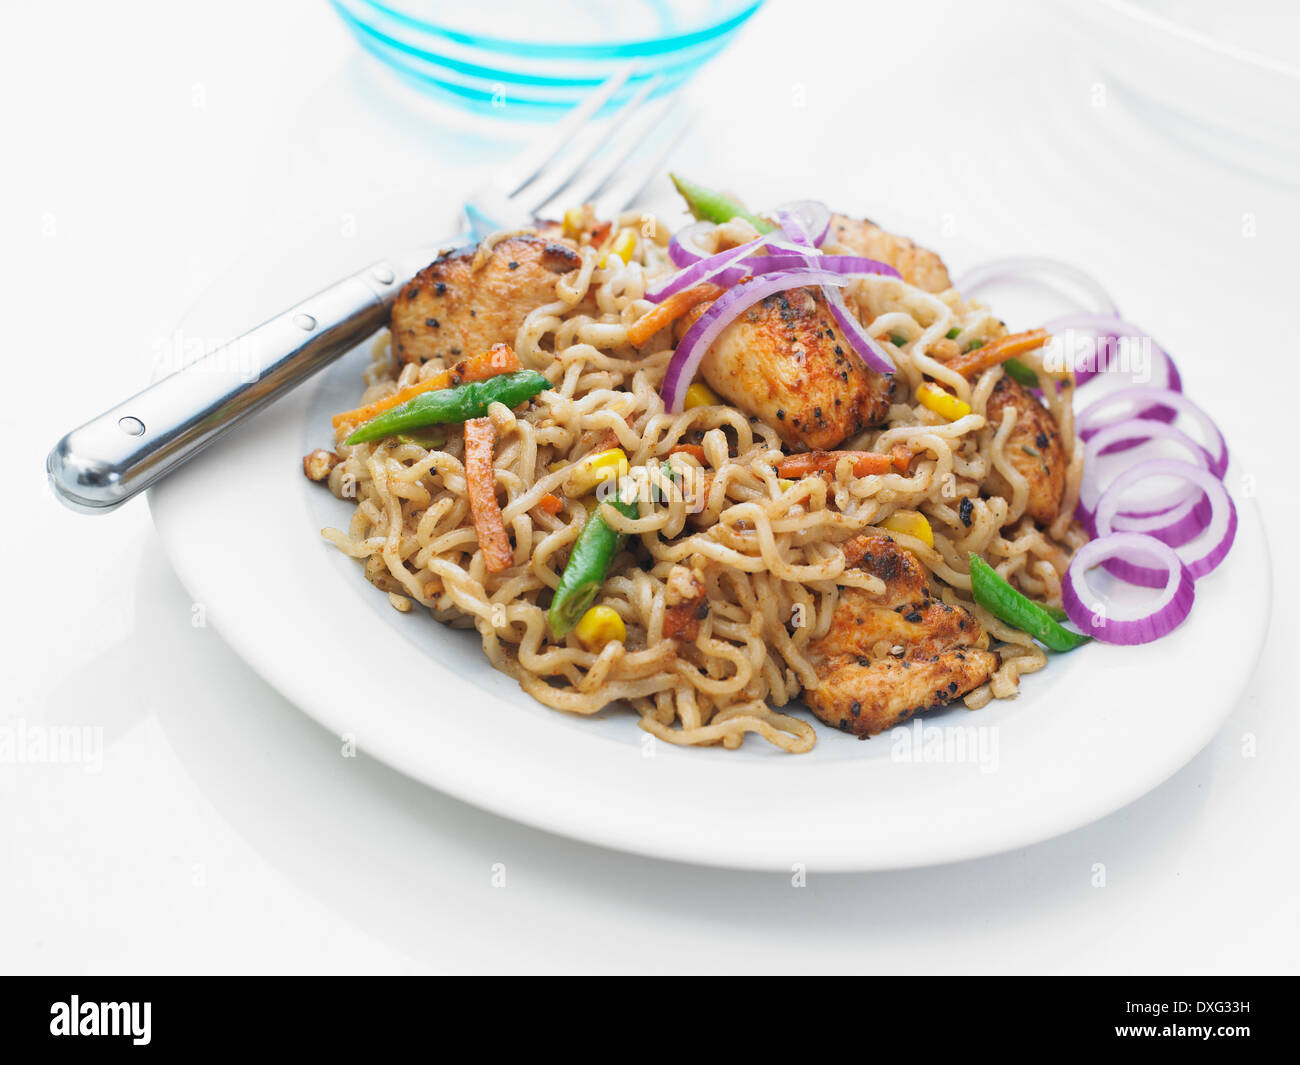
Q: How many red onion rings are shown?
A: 6